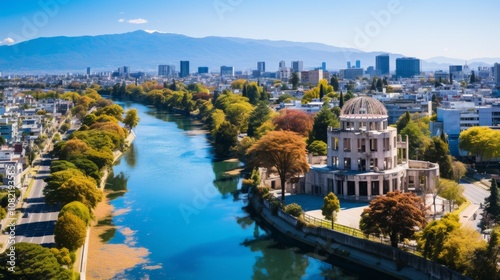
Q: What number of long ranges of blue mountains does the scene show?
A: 1